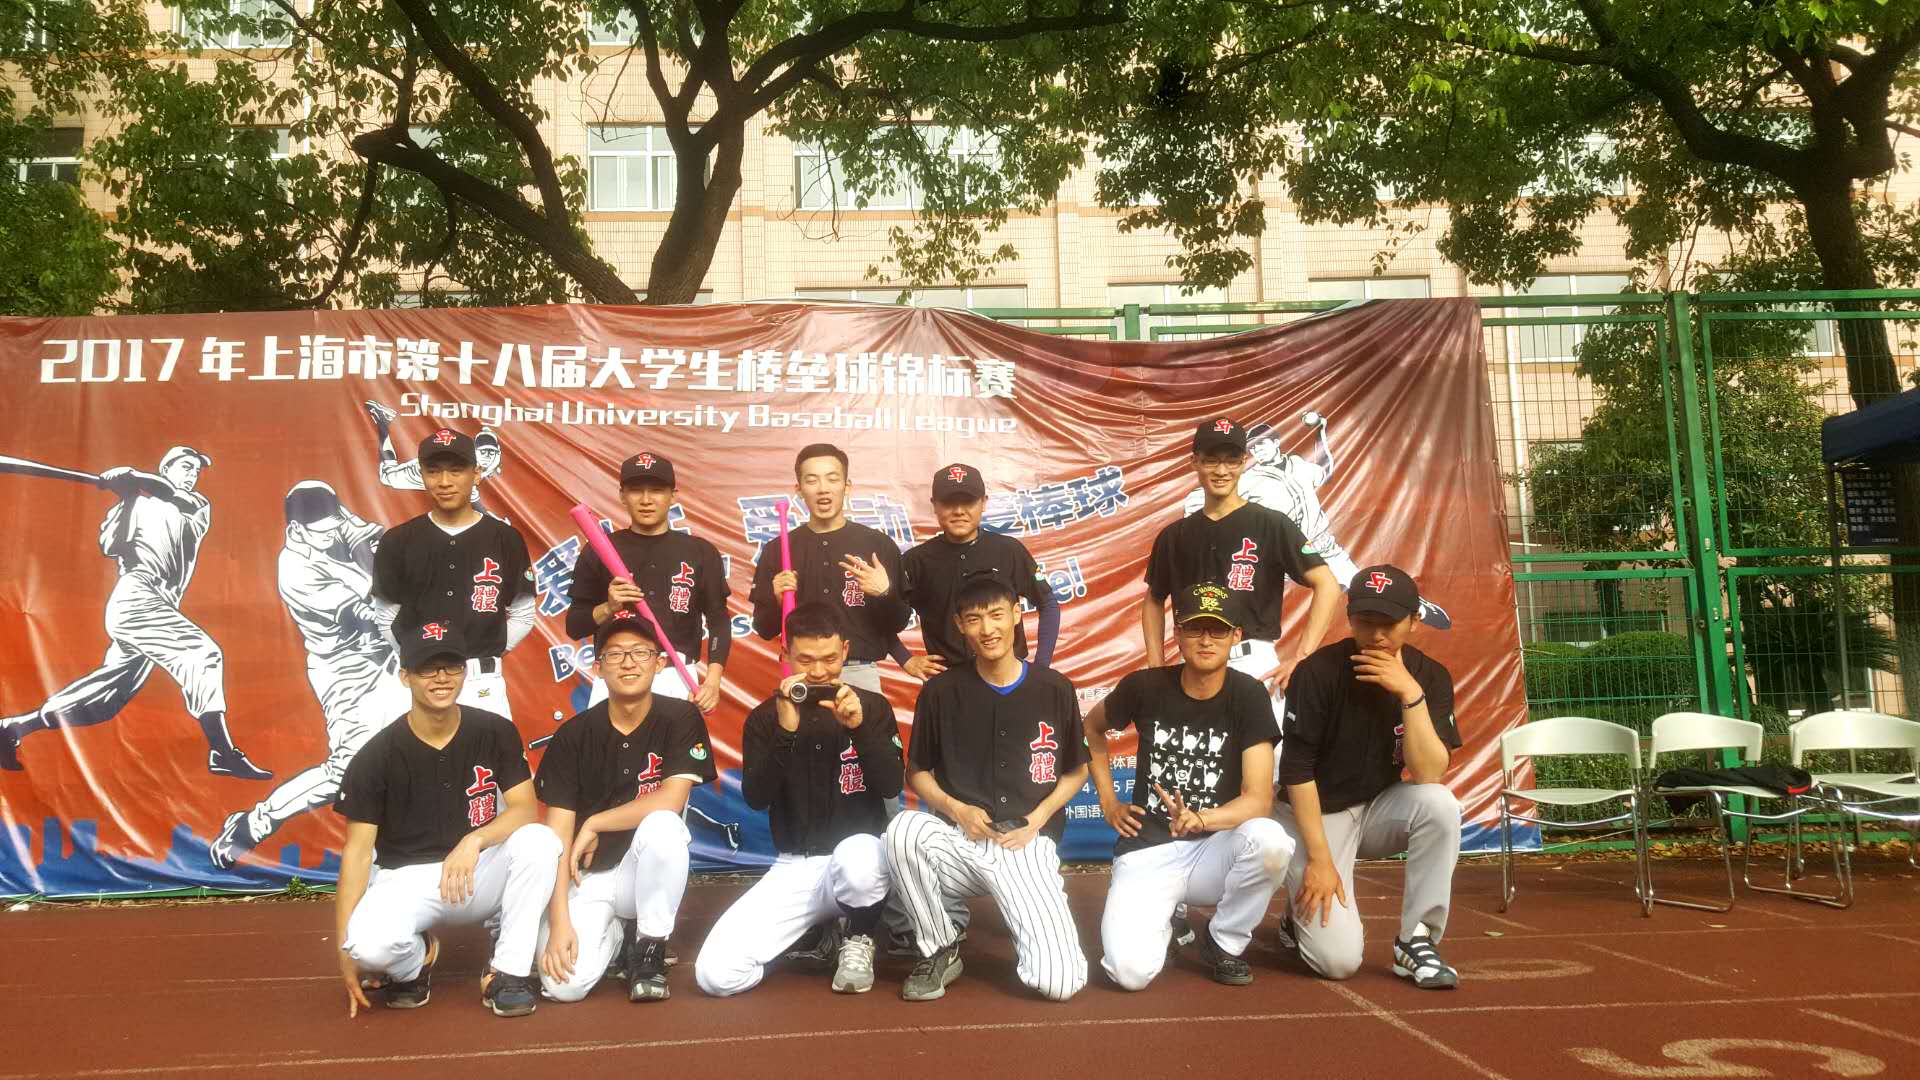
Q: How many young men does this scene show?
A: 11